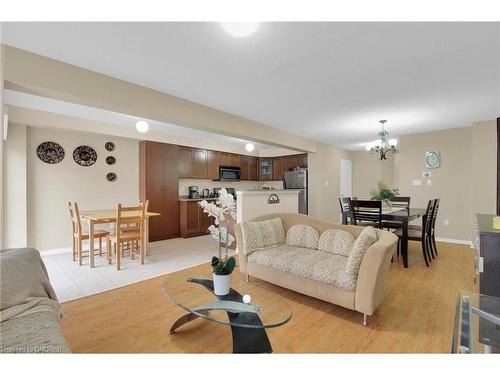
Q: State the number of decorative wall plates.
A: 5